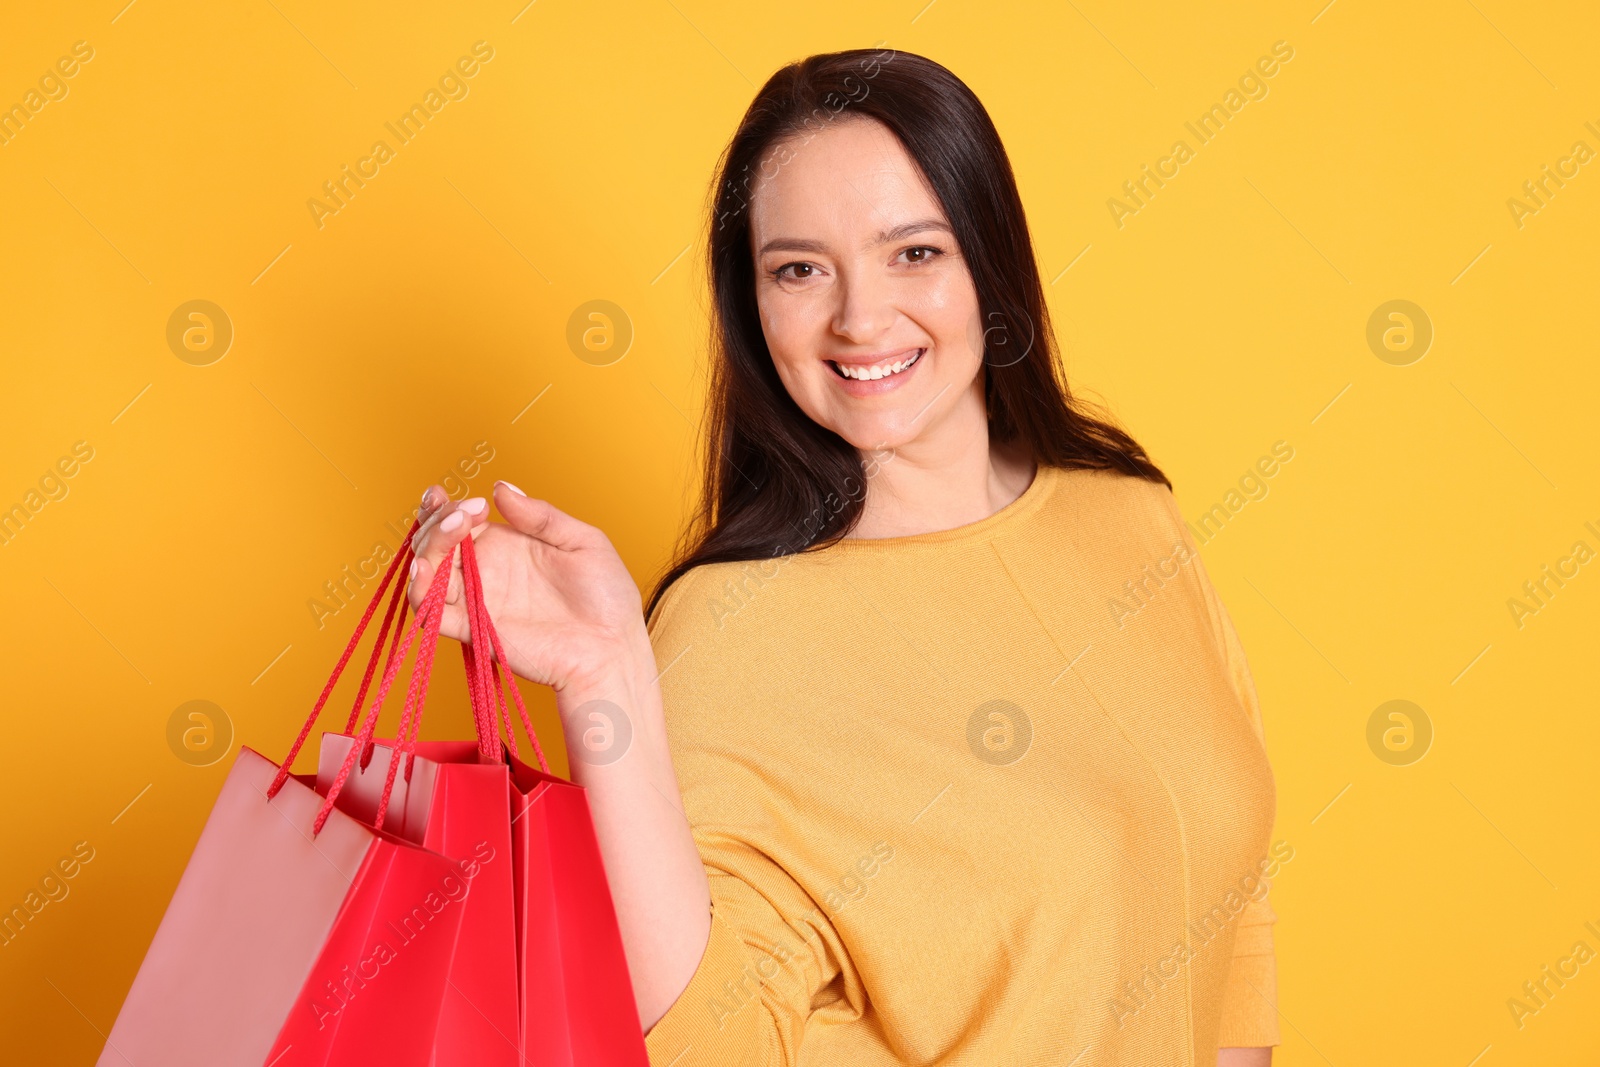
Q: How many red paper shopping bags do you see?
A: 3